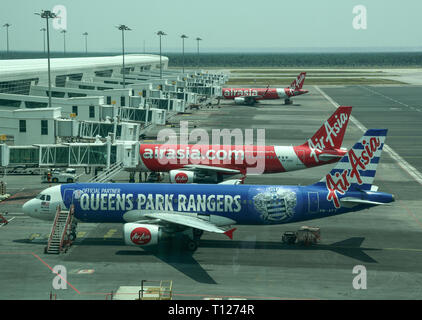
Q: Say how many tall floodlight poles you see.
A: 9